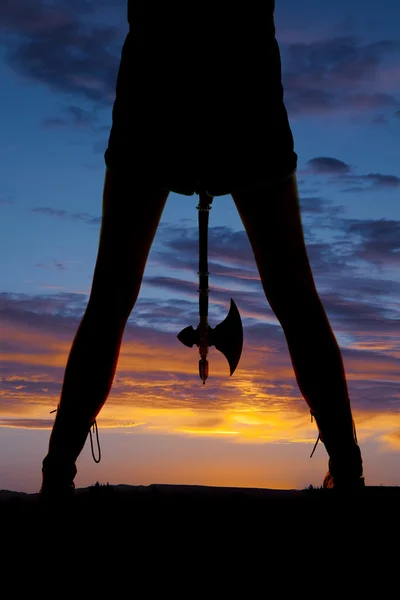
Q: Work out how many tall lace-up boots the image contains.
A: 2